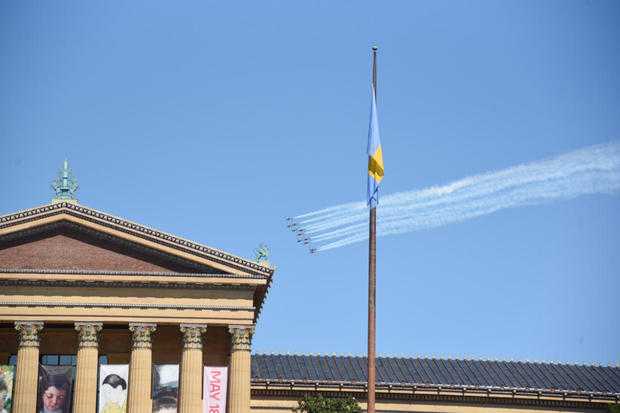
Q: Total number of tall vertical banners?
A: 5